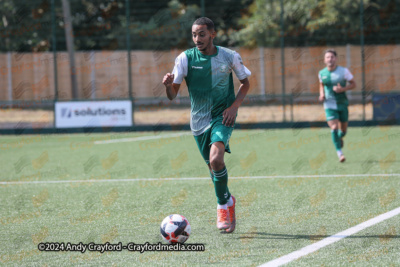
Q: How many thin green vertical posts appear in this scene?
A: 5